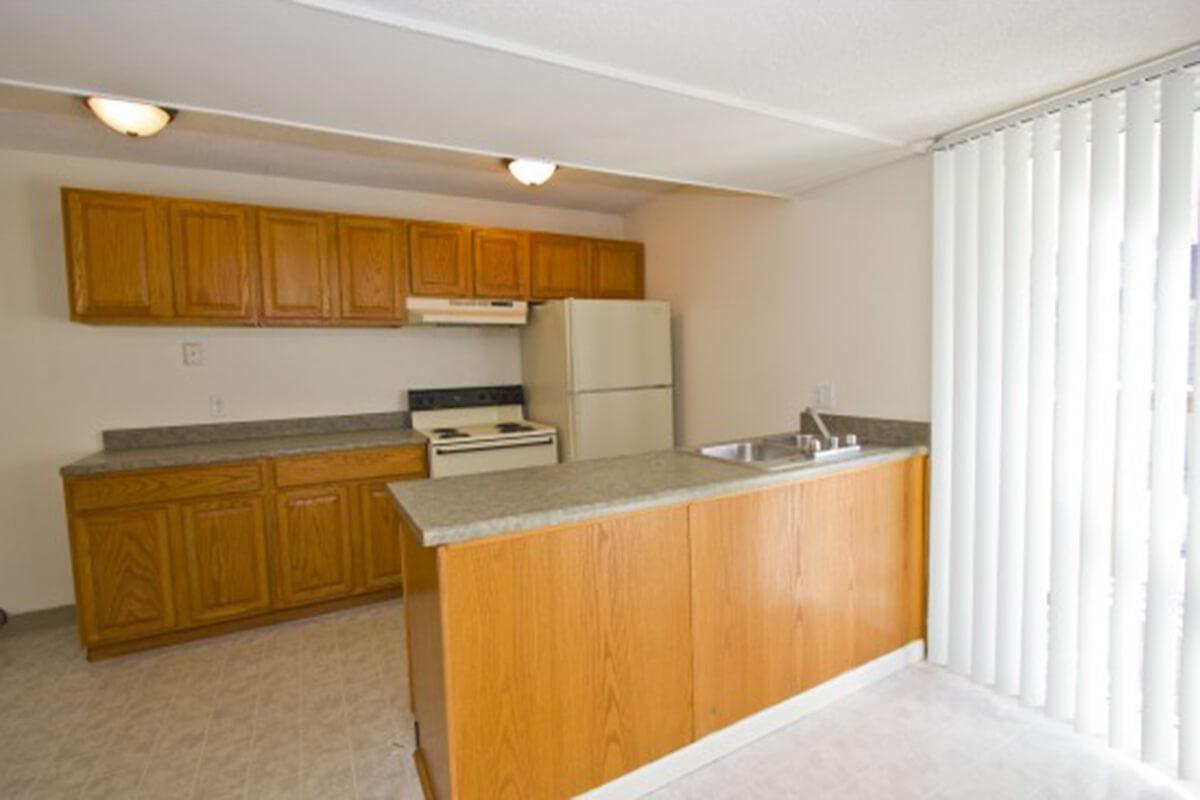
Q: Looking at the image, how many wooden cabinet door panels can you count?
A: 12